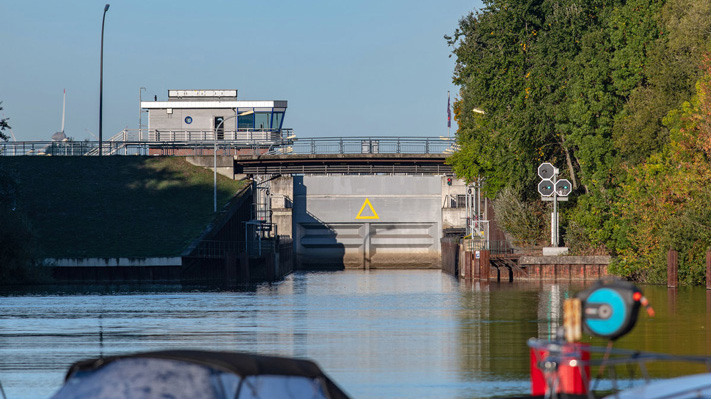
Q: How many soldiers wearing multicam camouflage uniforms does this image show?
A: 0